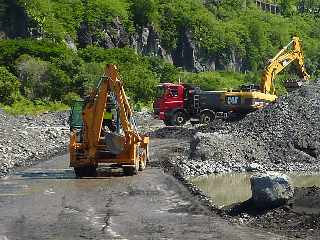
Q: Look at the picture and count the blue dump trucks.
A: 0